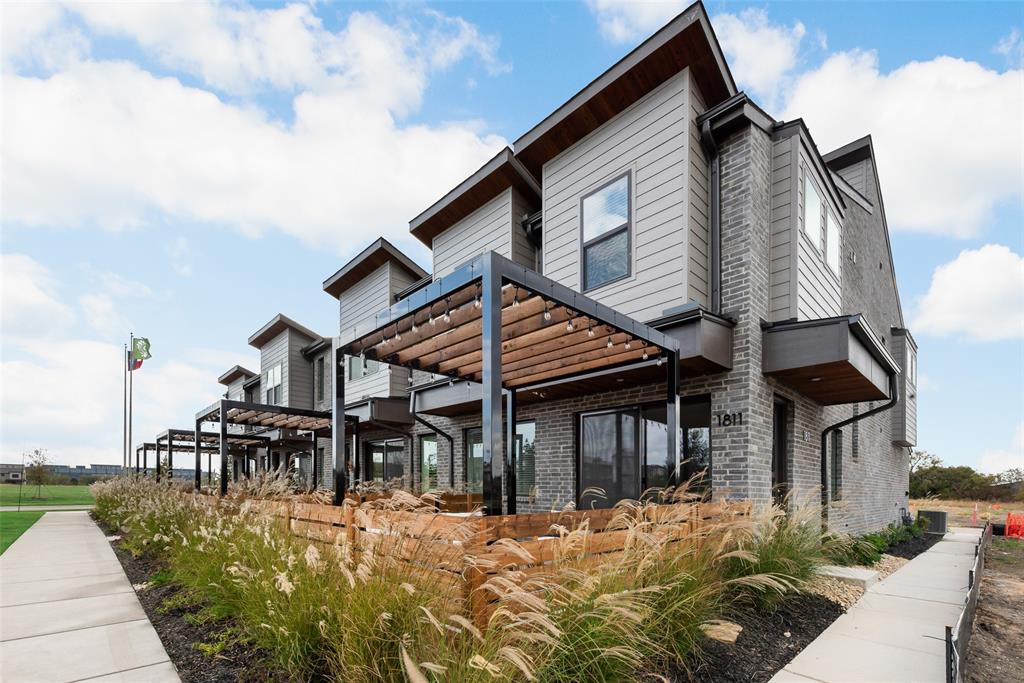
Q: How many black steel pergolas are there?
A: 4